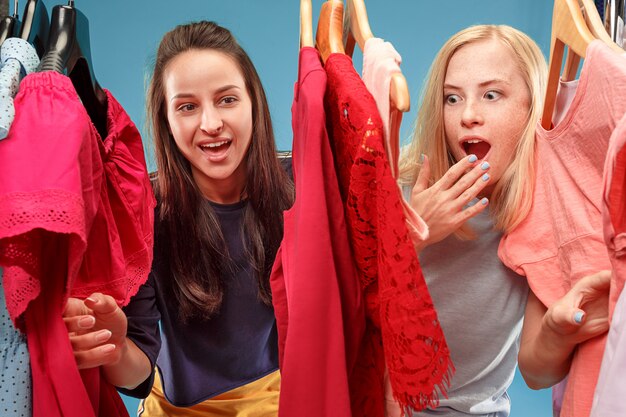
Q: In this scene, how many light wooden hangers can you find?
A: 5